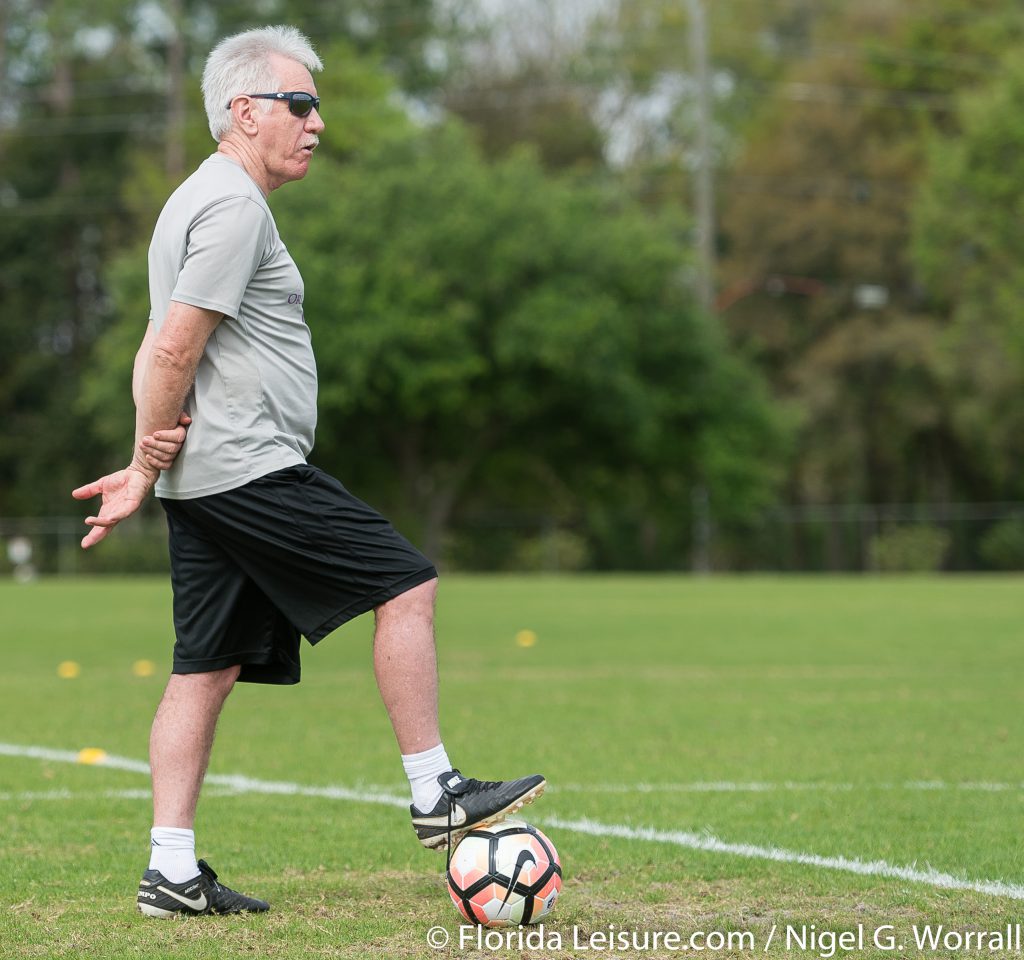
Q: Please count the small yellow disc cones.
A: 4